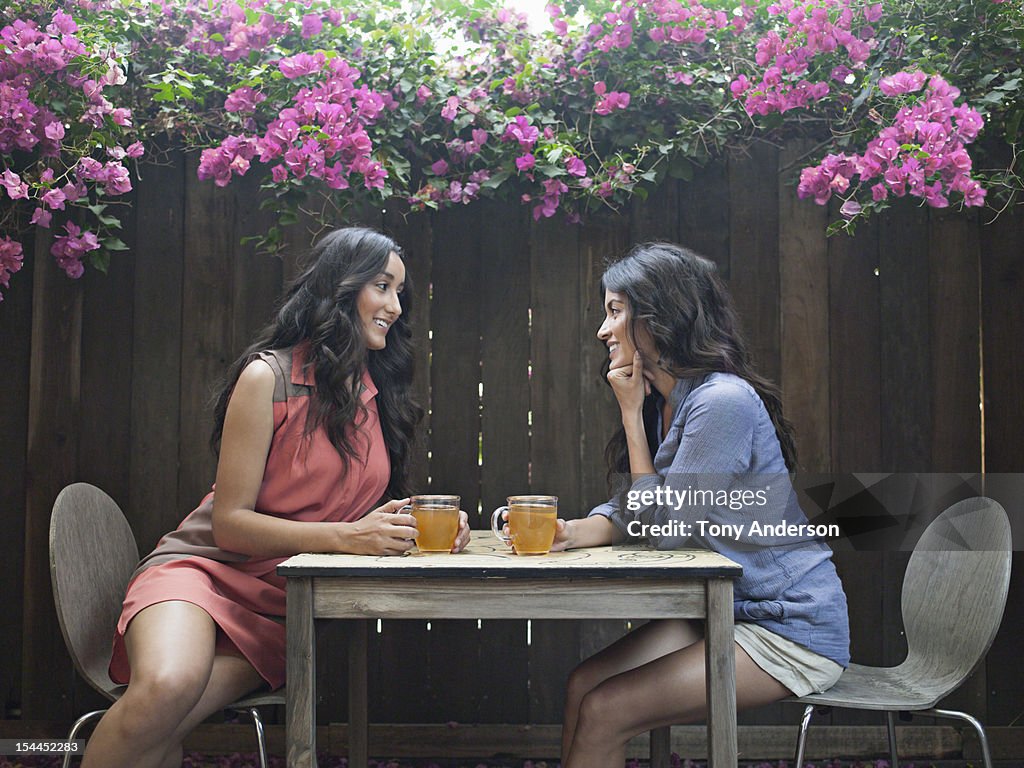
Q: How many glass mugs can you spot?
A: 2